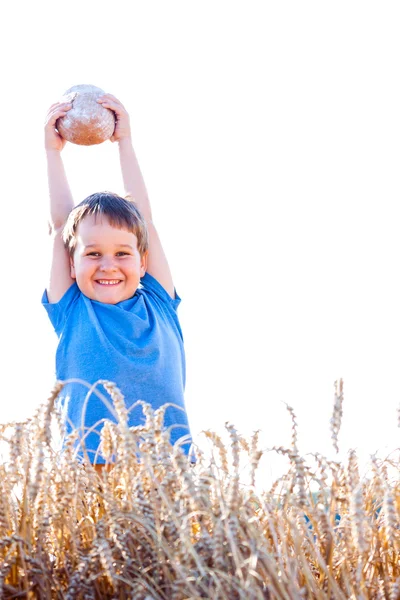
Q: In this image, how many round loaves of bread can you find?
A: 1